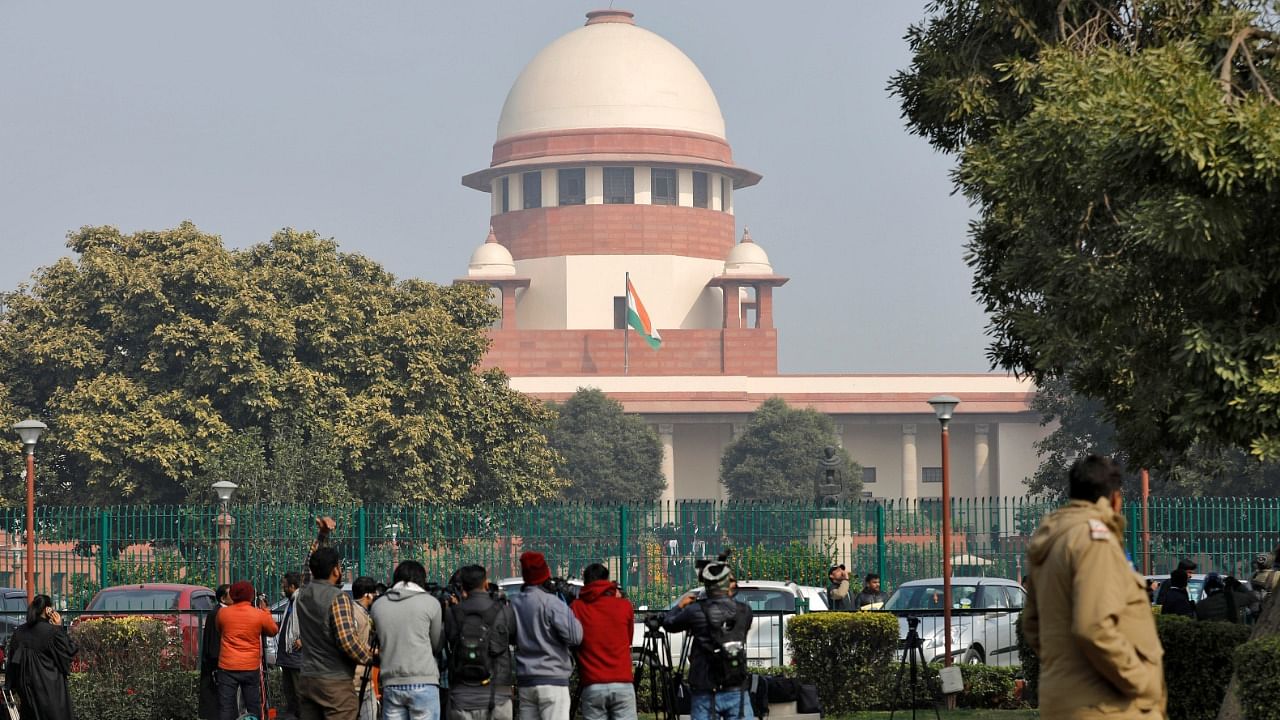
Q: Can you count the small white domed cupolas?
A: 2